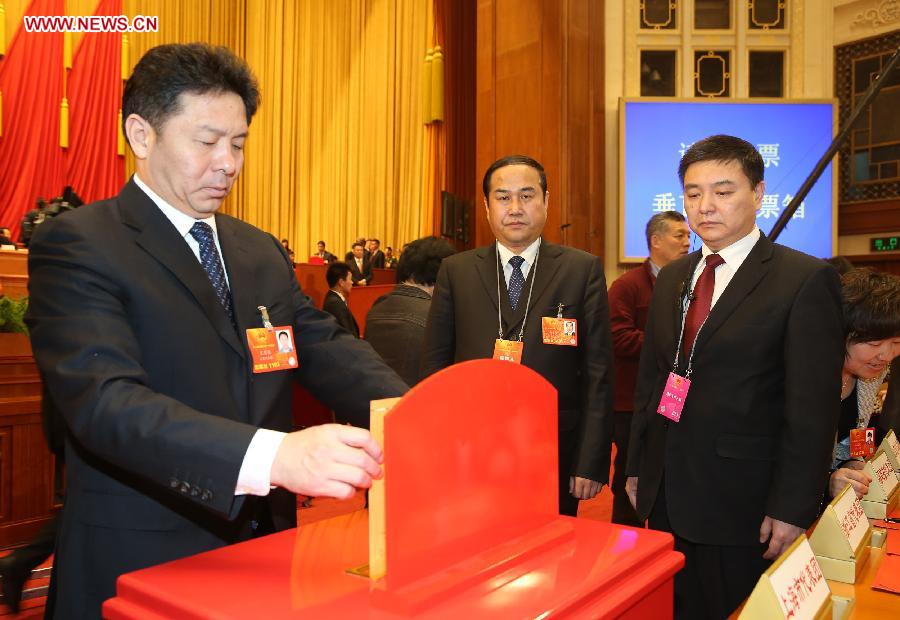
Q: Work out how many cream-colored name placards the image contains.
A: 4